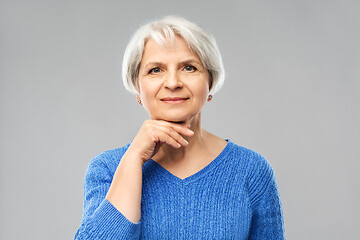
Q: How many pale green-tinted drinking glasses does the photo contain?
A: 0